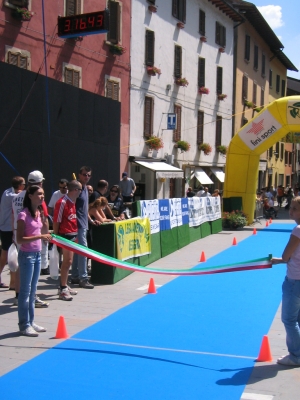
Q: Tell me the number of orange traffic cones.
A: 8